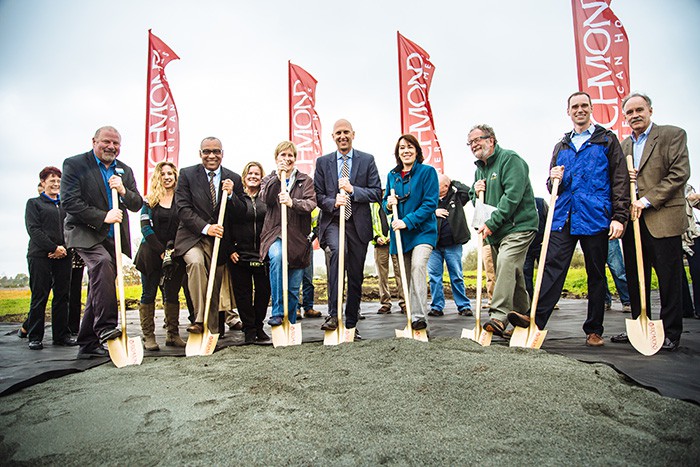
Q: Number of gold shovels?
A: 8